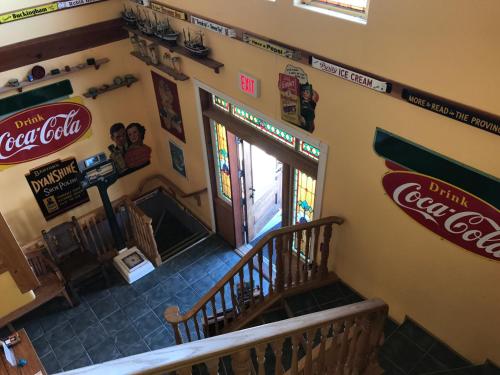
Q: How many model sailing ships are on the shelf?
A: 4